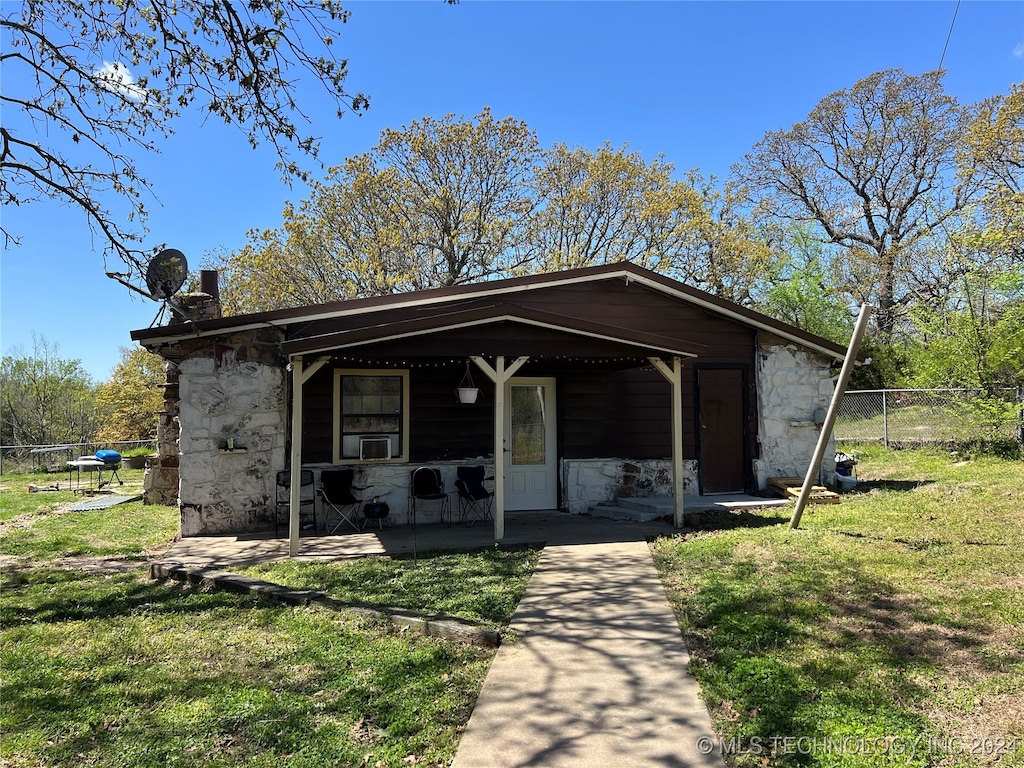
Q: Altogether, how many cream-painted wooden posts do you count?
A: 3